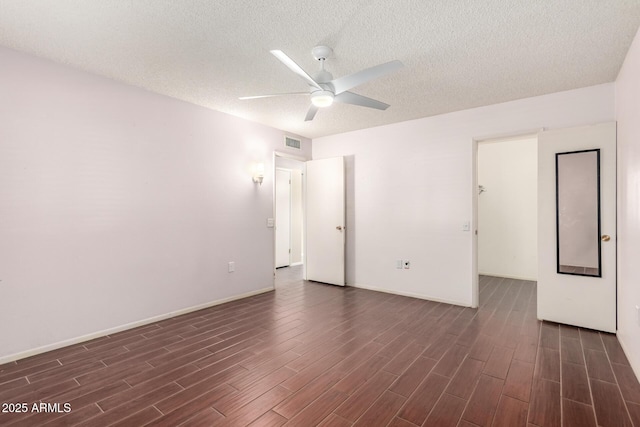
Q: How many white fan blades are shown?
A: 5